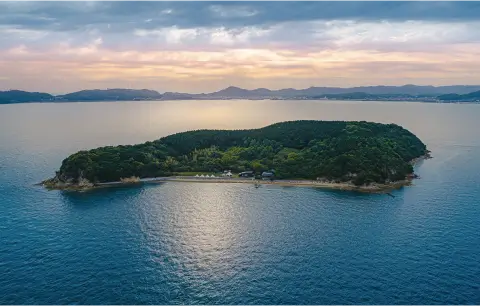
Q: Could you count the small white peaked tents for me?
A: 4